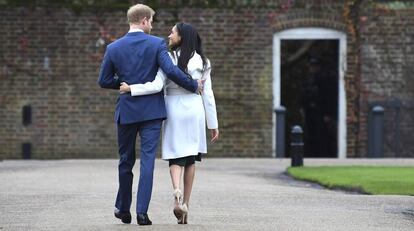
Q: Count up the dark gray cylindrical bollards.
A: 3